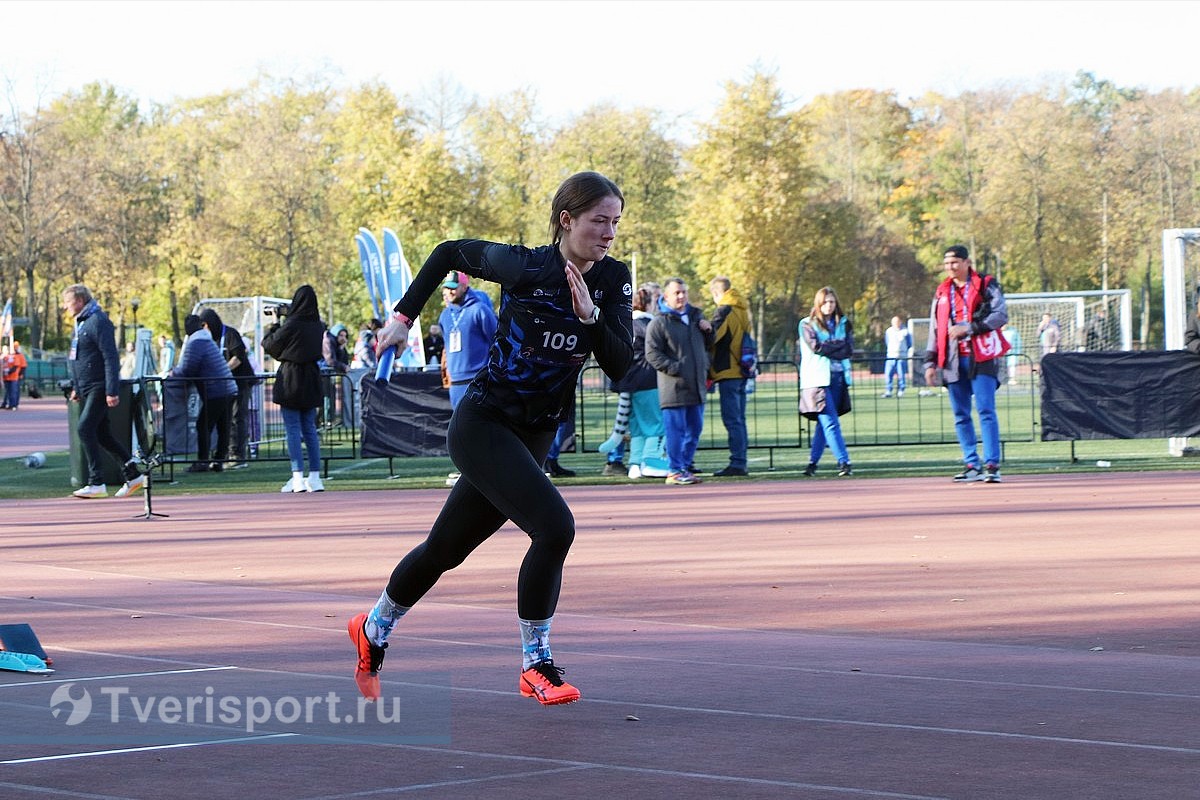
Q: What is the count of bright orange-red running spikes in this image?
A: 2